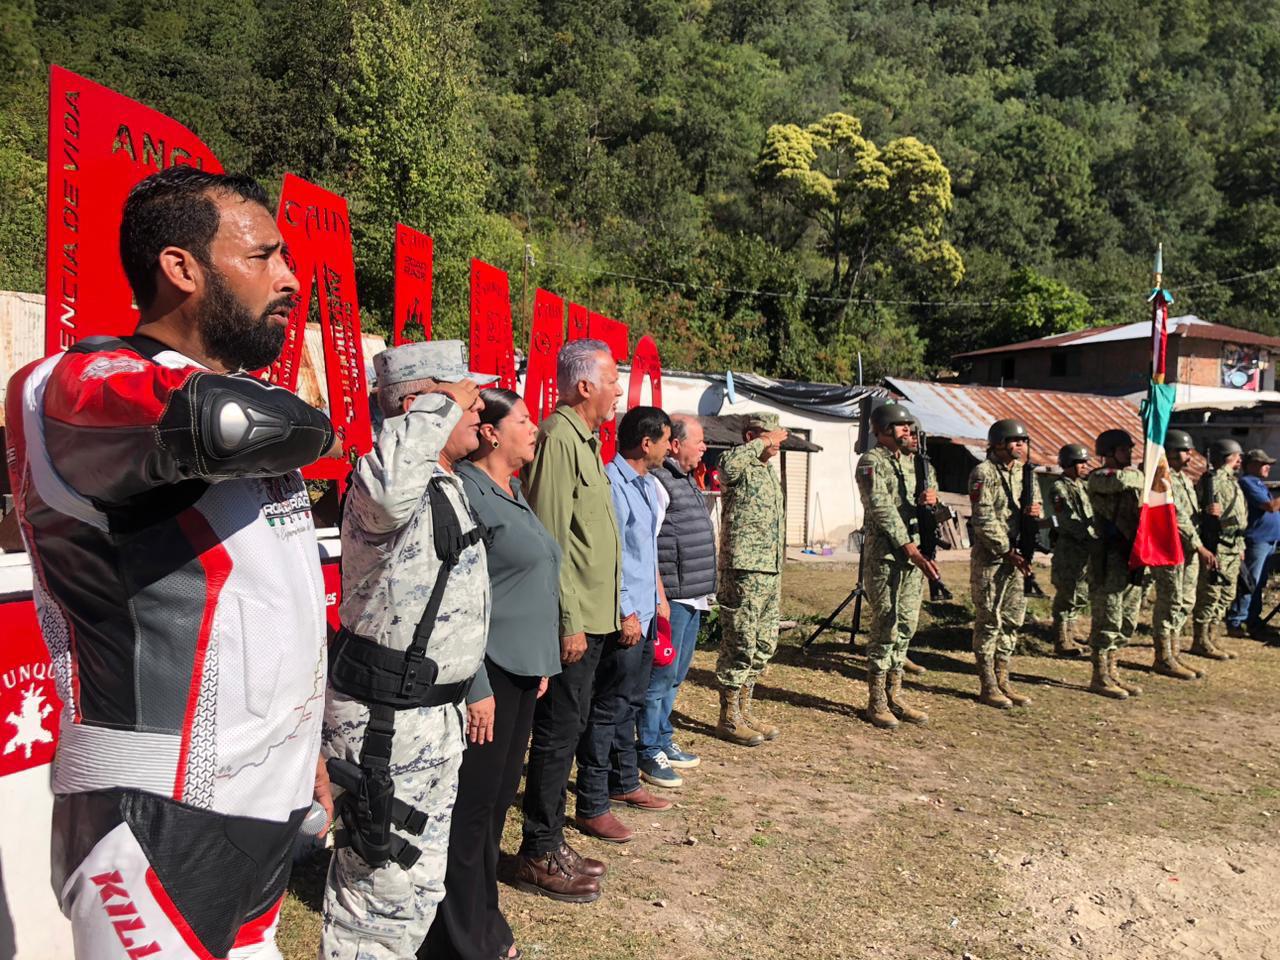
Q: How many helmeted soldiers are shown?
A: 7